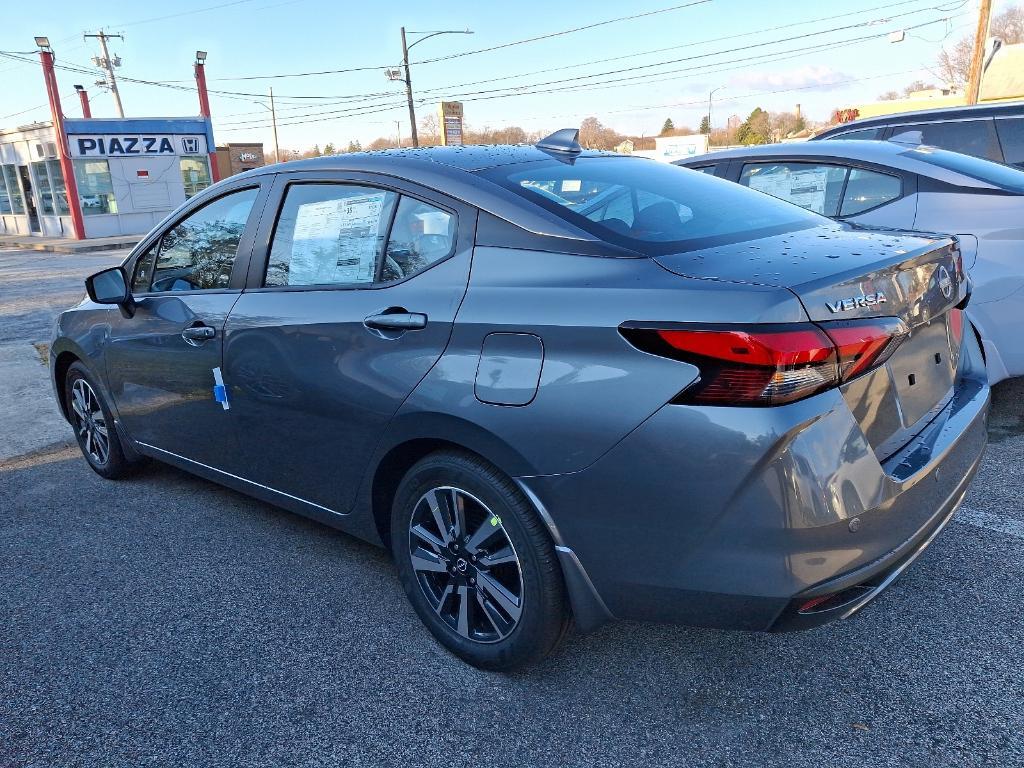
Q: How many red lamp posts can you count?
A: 3